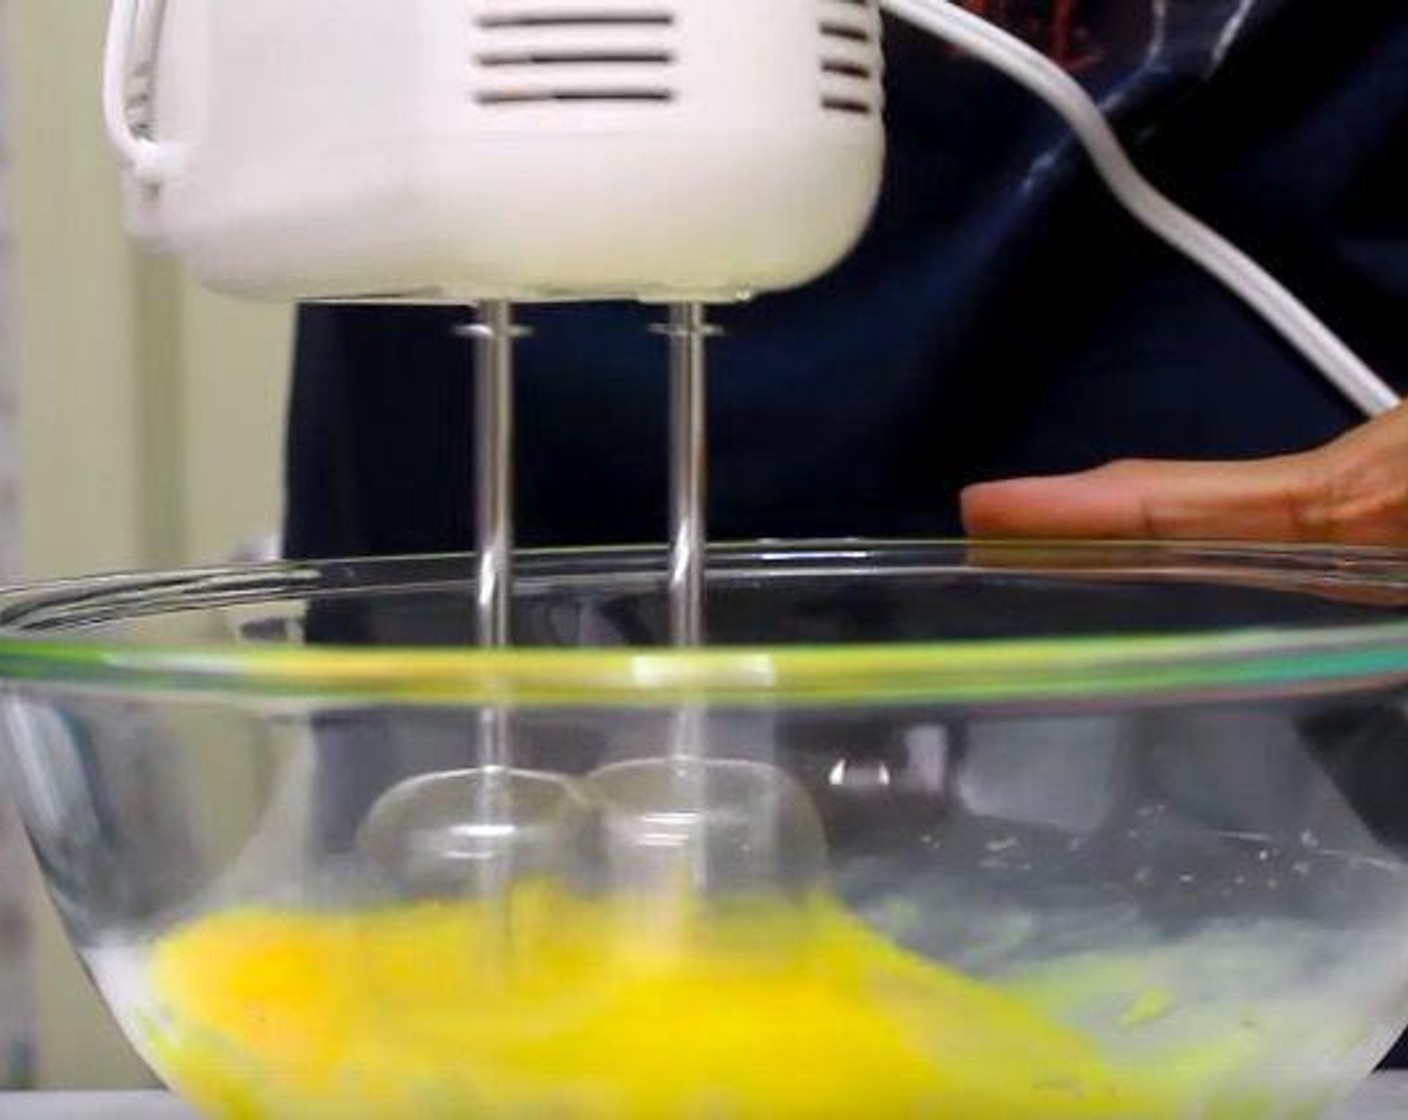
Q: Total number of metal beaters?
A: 2